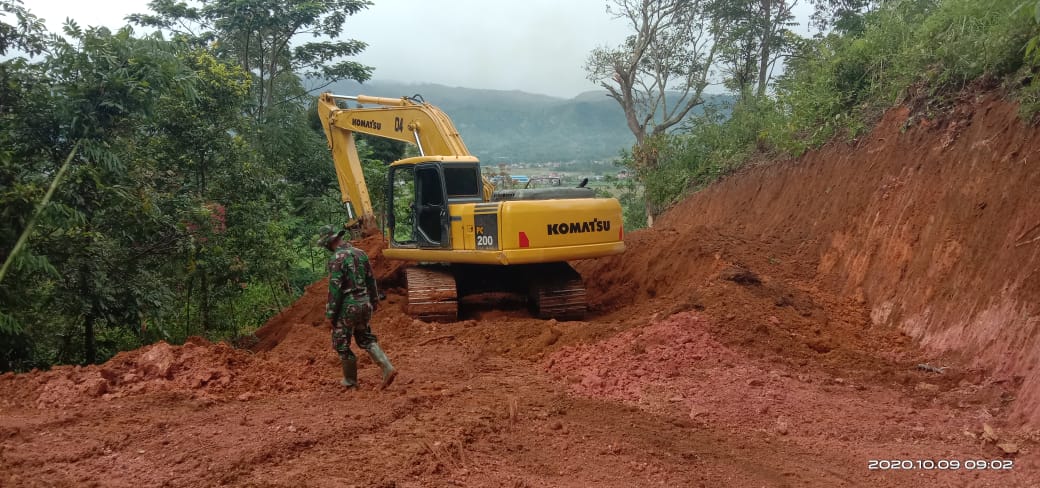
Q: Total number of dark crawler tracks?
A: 2